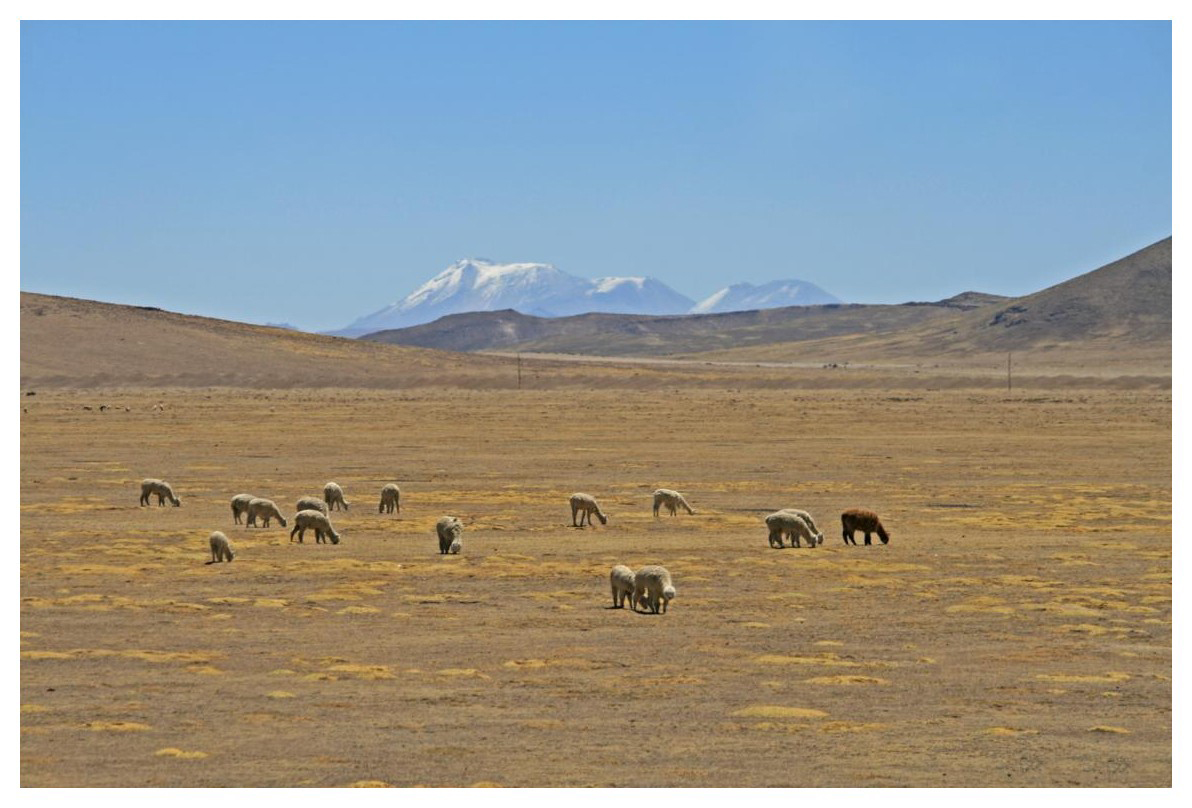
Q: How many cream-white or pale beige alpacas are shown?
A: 15